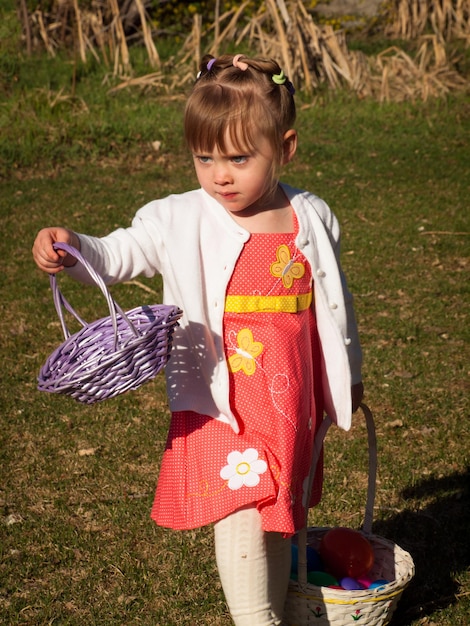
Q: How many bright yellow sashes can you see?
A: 1